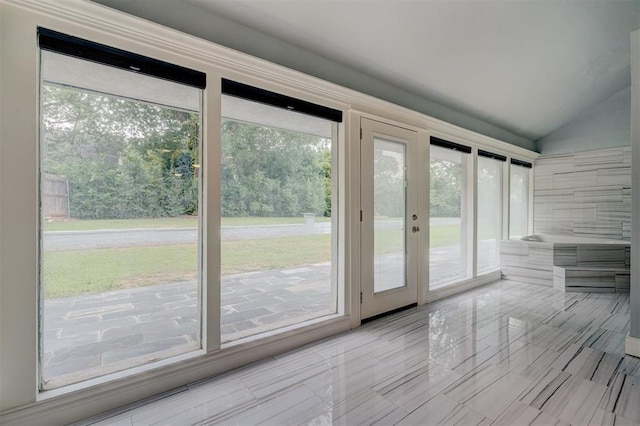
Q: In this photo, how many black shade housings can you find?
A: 5